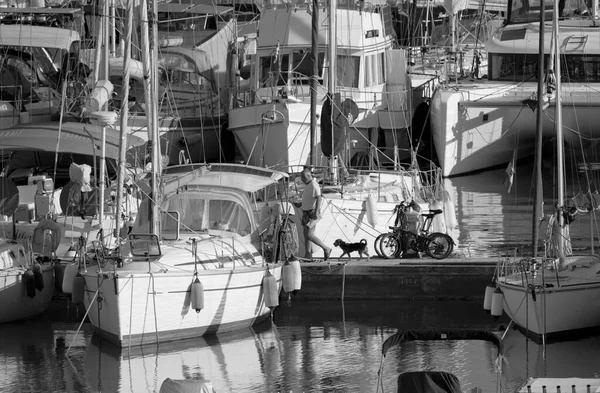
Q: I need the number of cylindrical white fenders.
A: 11